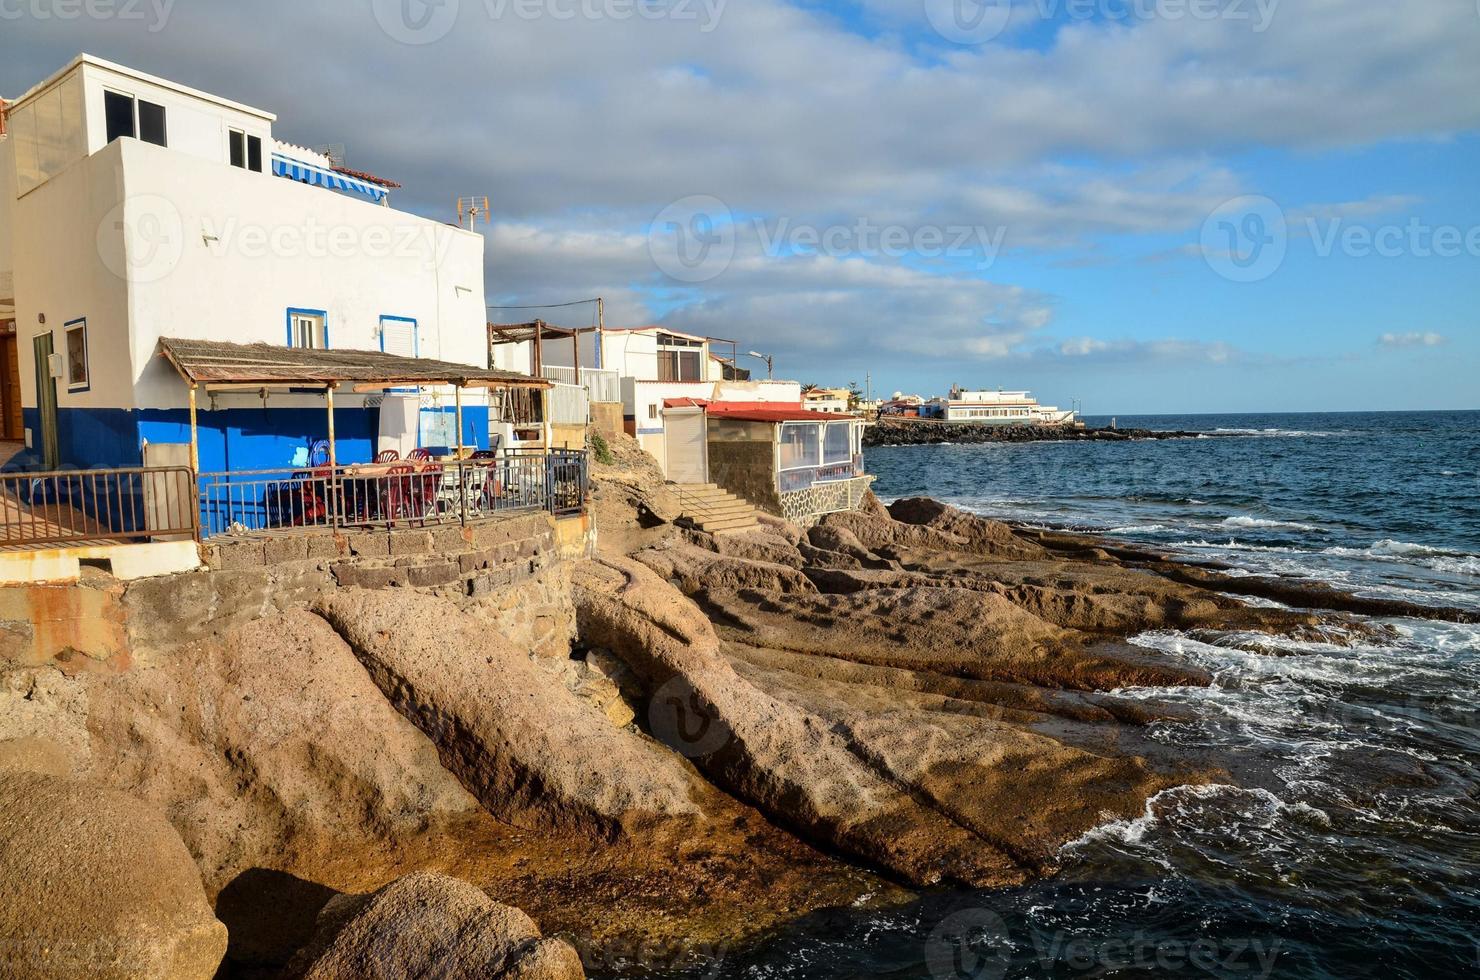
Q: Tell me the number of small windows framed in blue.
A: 3